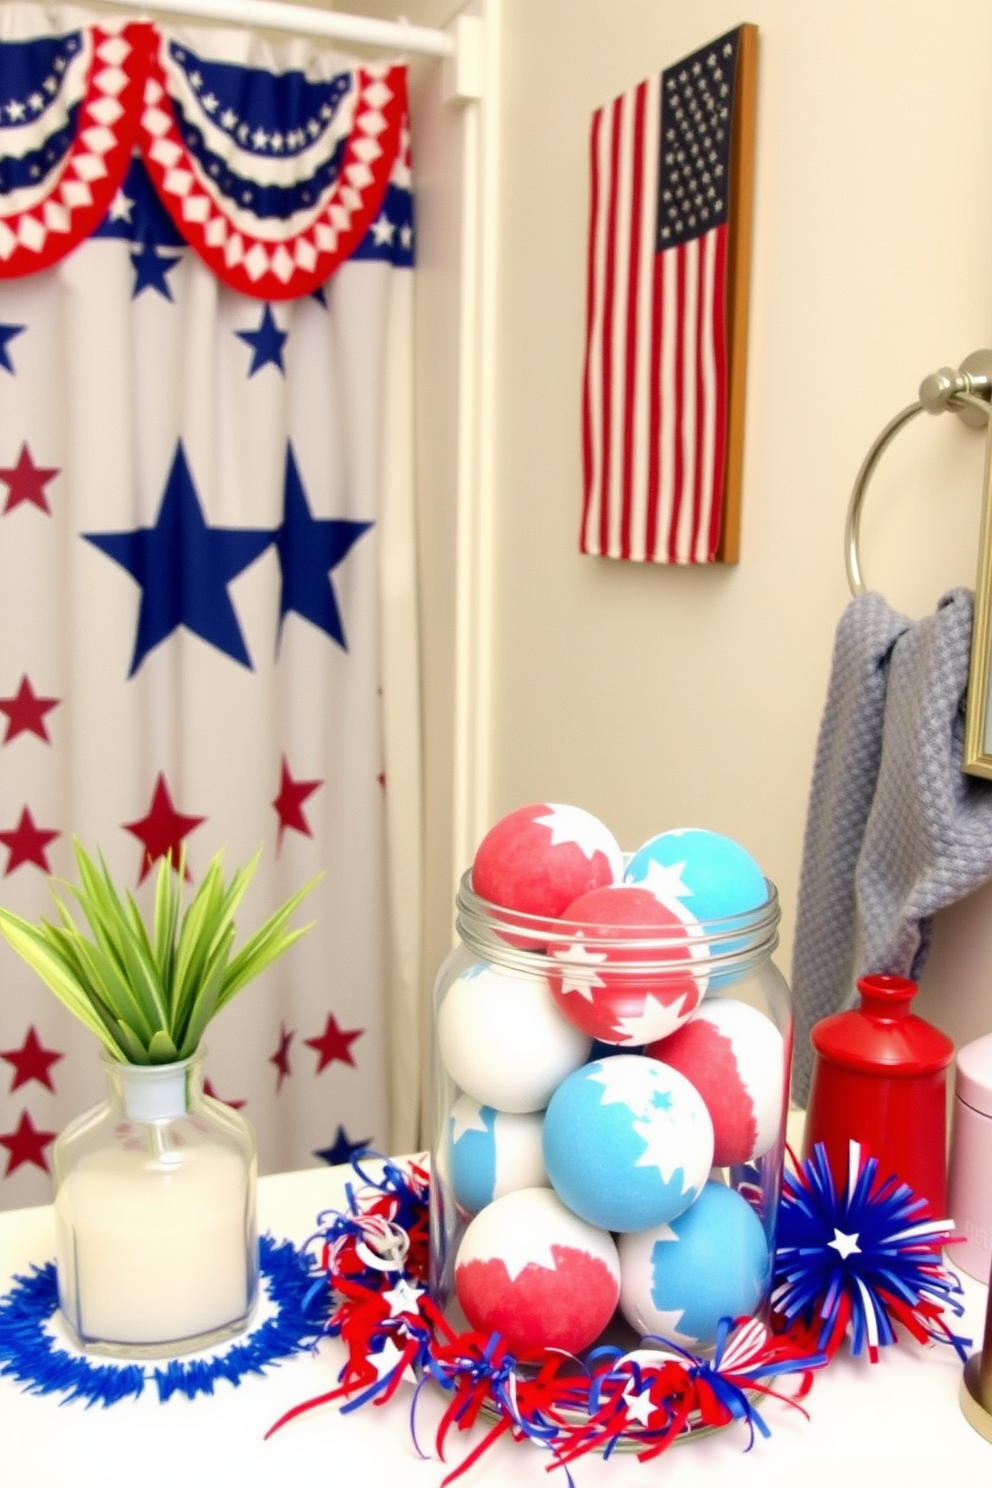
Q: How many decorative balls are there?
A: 9